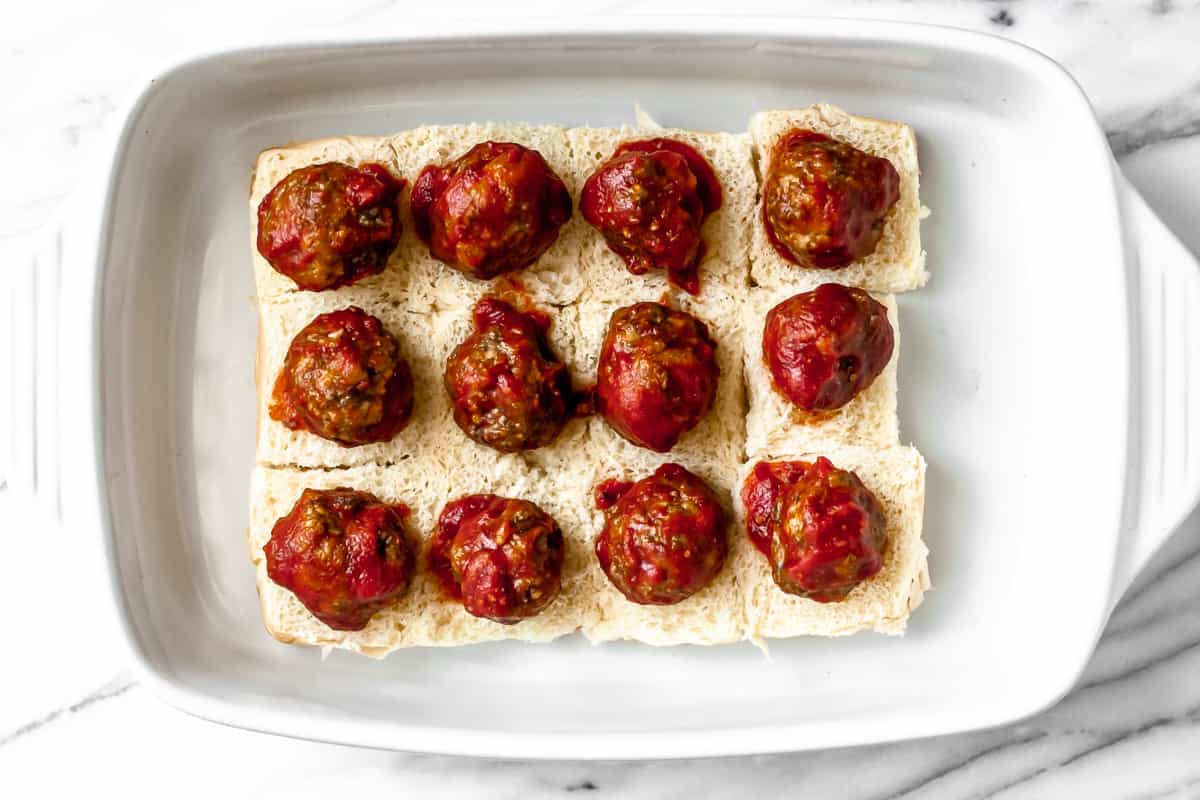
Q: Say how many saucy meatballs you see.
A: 12